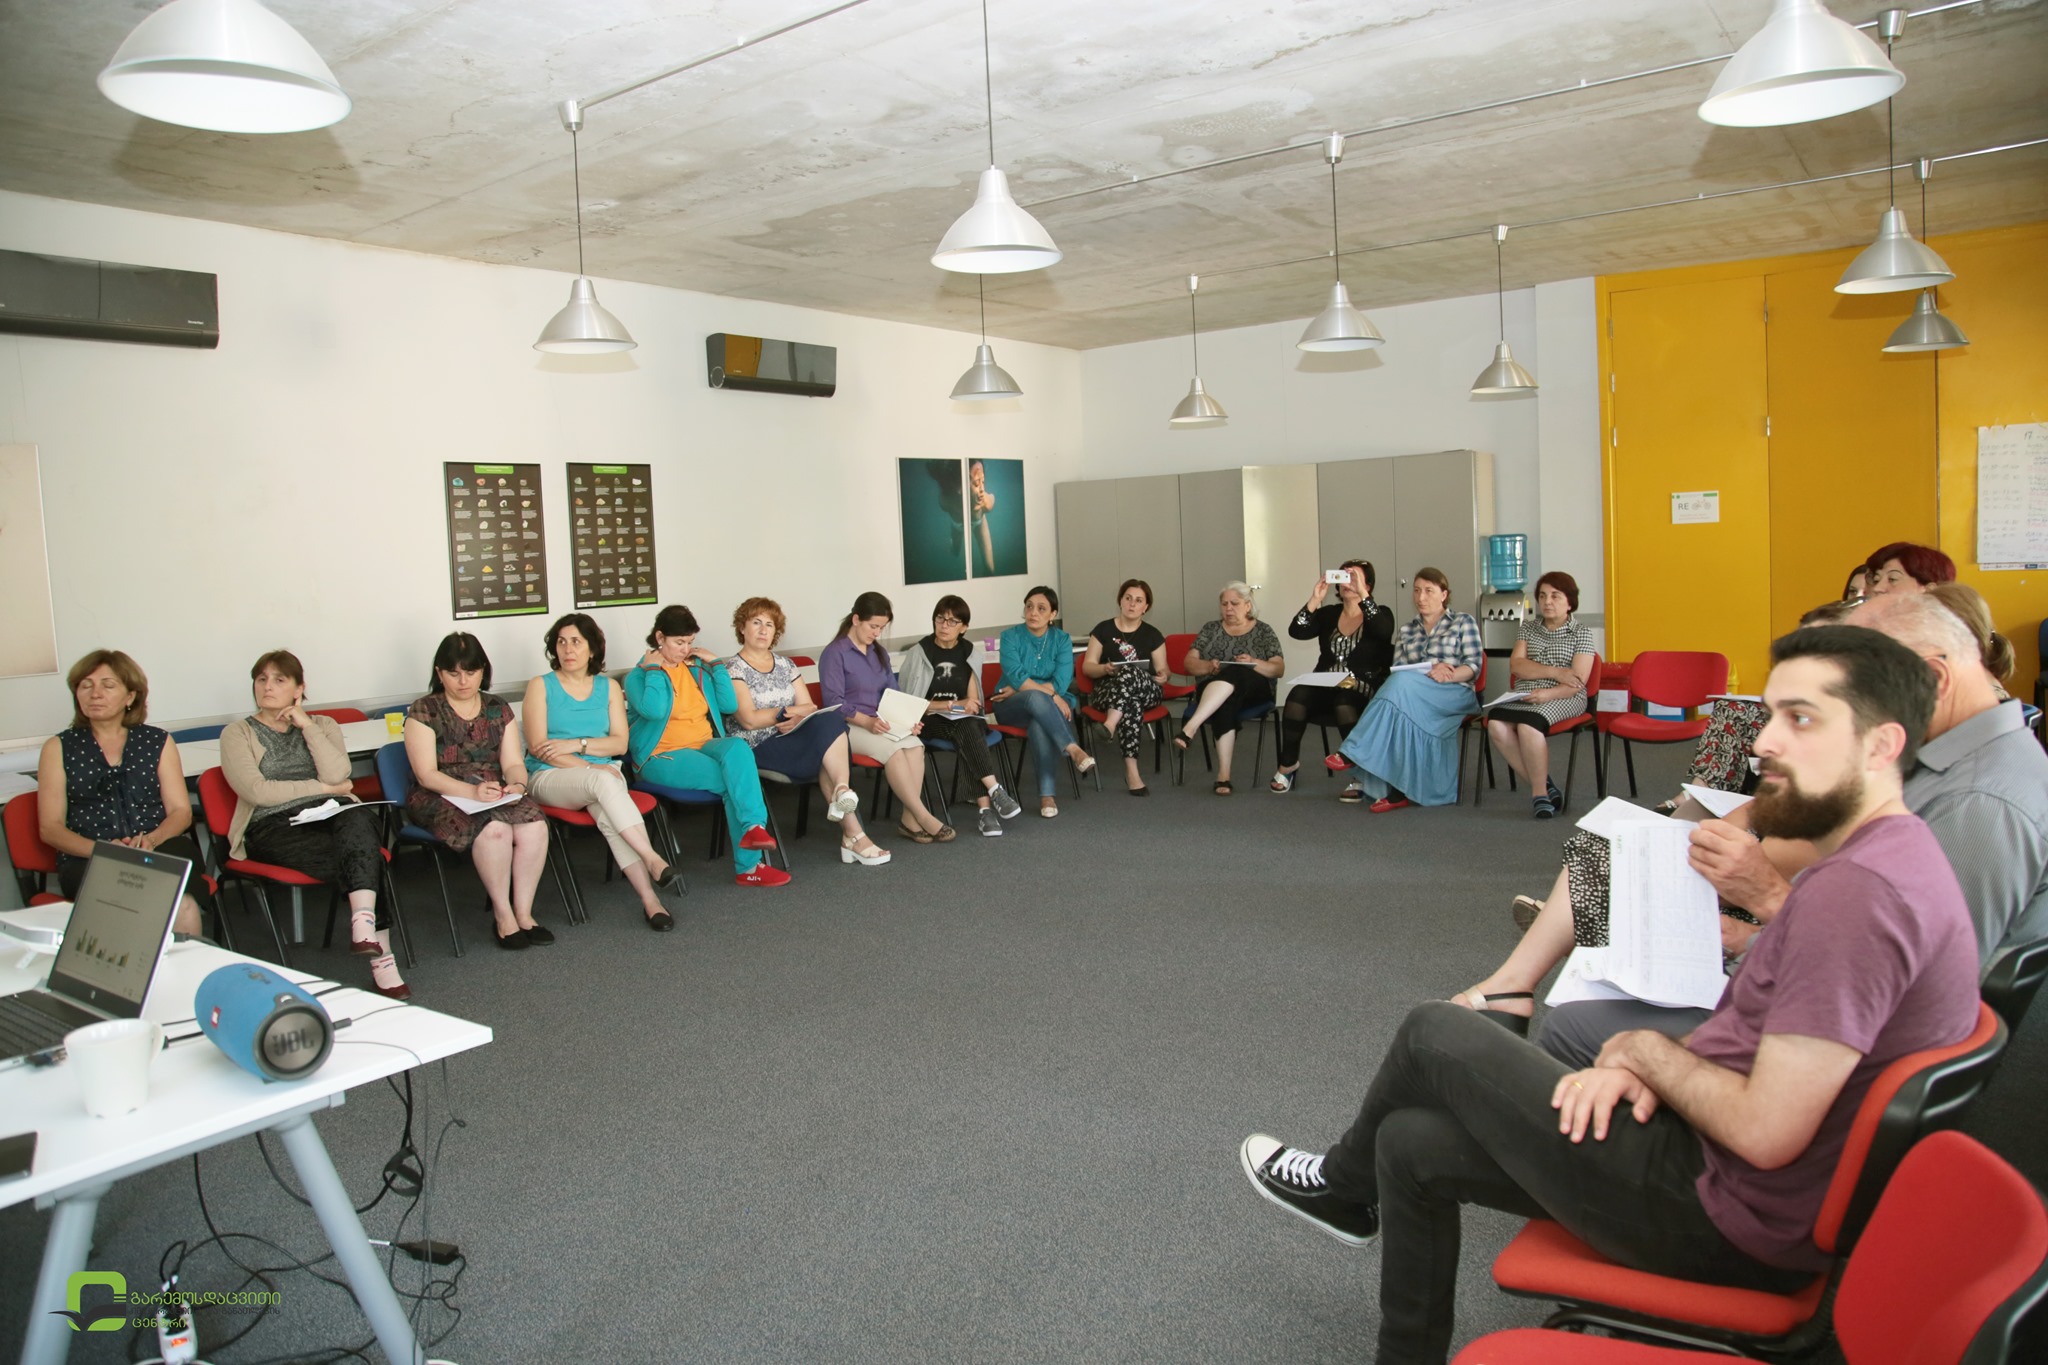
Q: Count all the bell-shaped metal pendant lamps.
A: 10